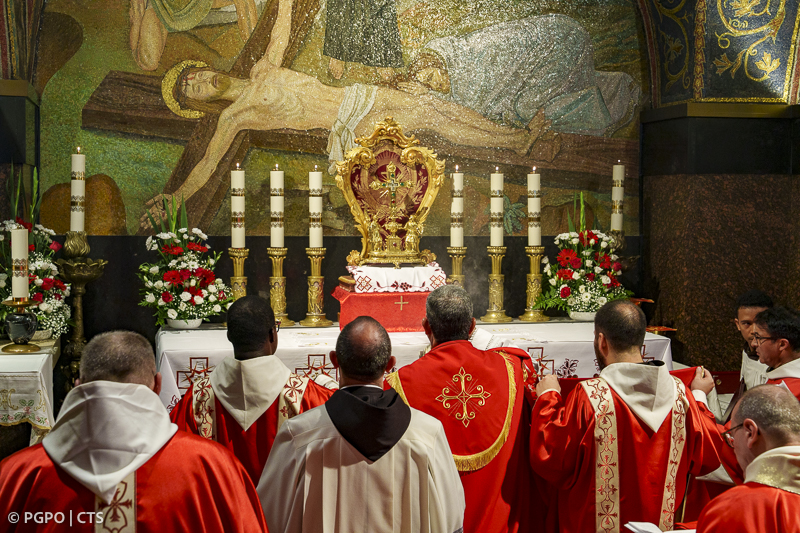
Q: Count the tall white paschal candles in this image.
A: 9